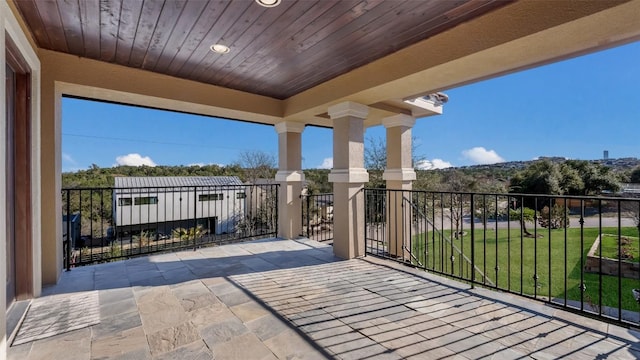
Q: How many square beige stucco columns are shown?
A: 3